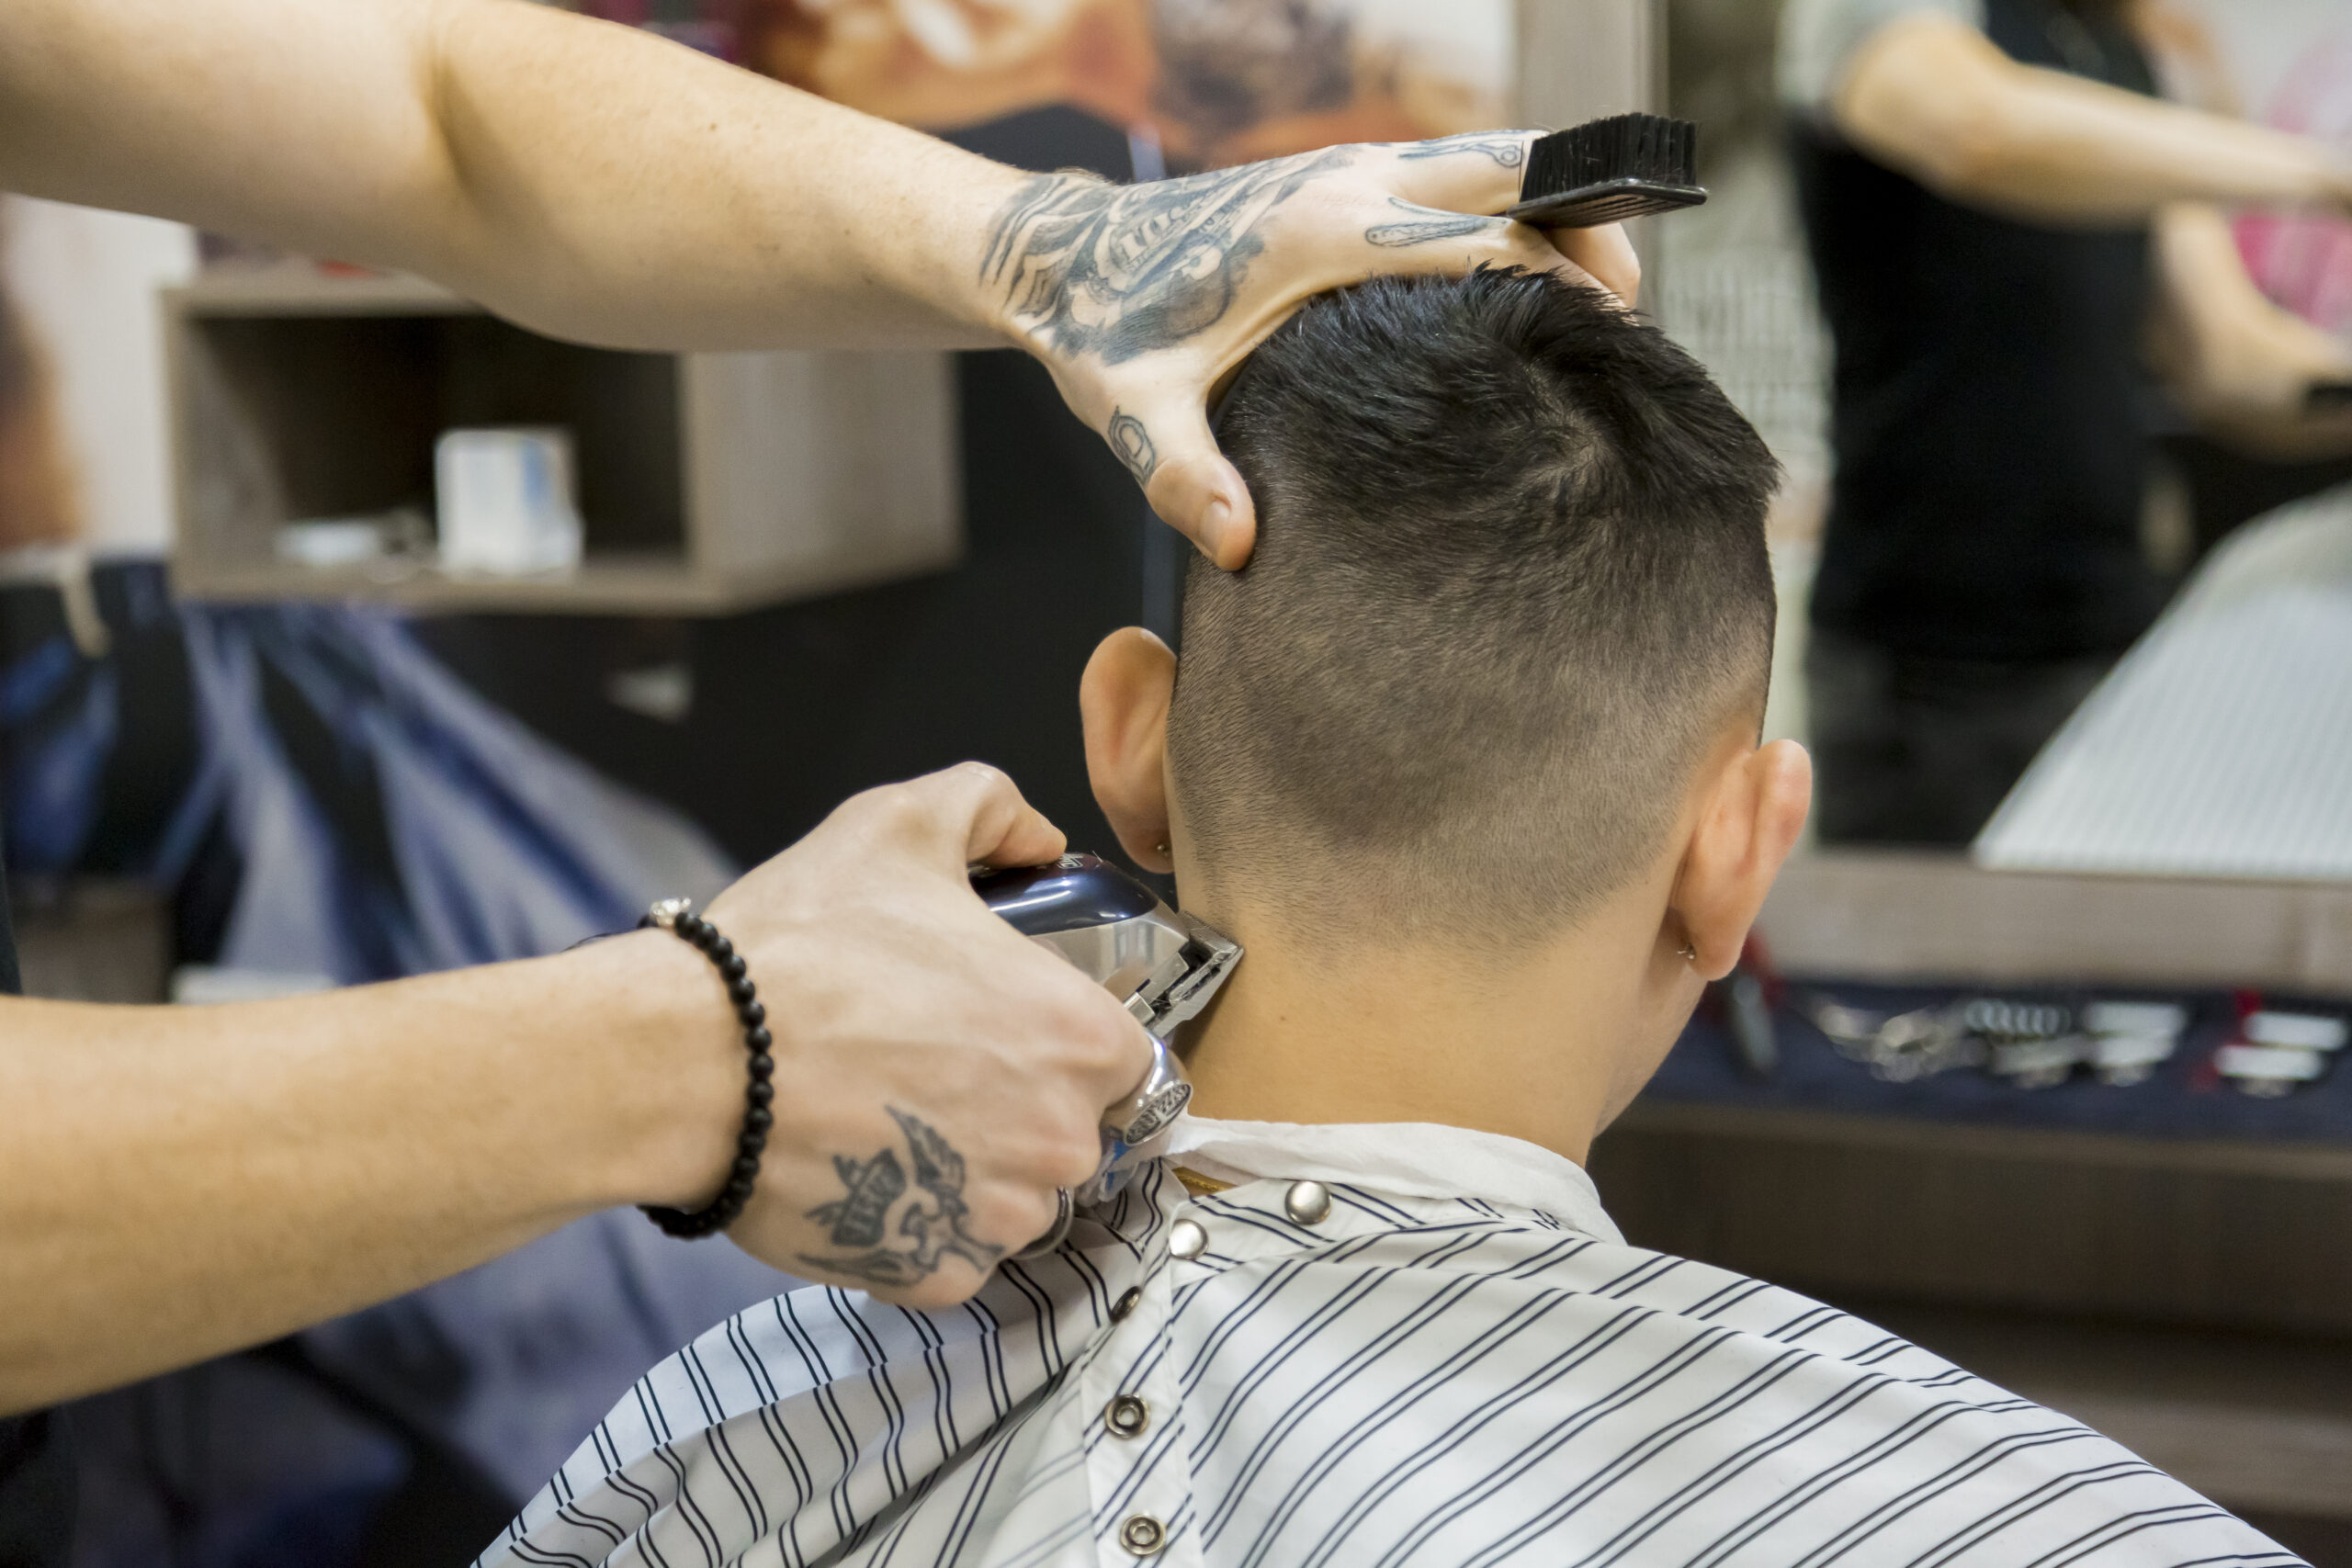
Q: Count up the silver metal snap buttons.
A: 5